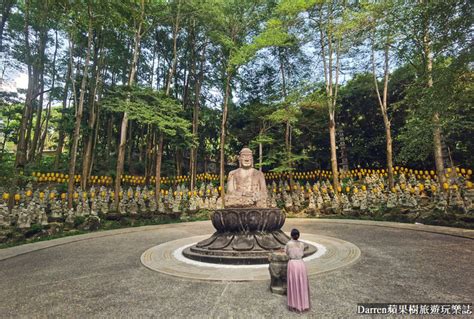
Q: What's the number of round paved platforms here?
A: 1